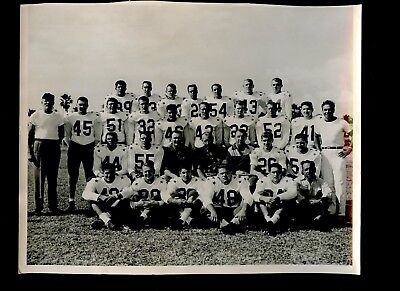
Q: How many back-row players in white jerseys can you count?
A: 7